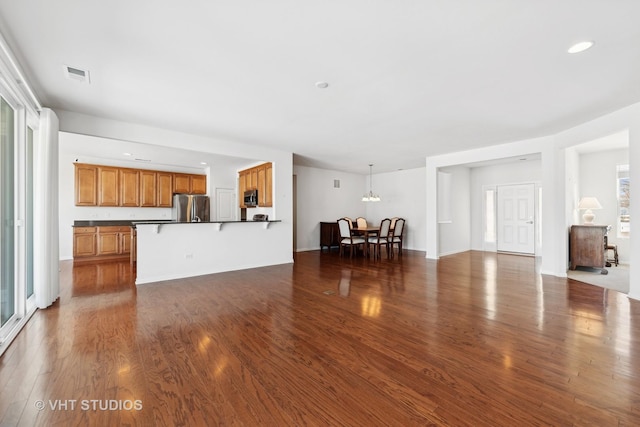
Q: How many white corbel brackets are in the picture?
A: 3